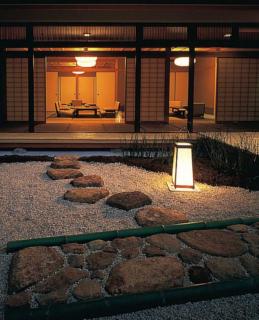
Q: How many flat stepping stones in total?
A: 7